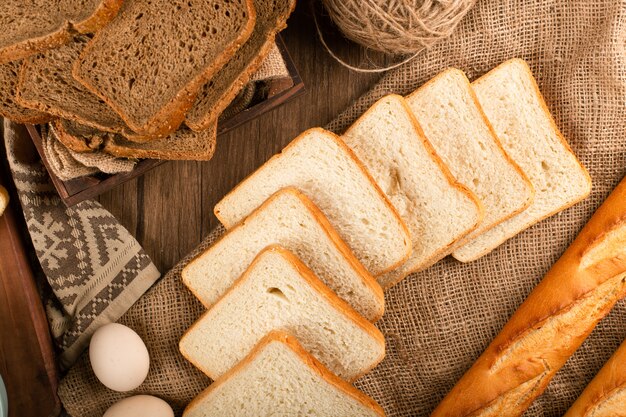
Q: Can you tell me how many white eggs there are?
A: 2